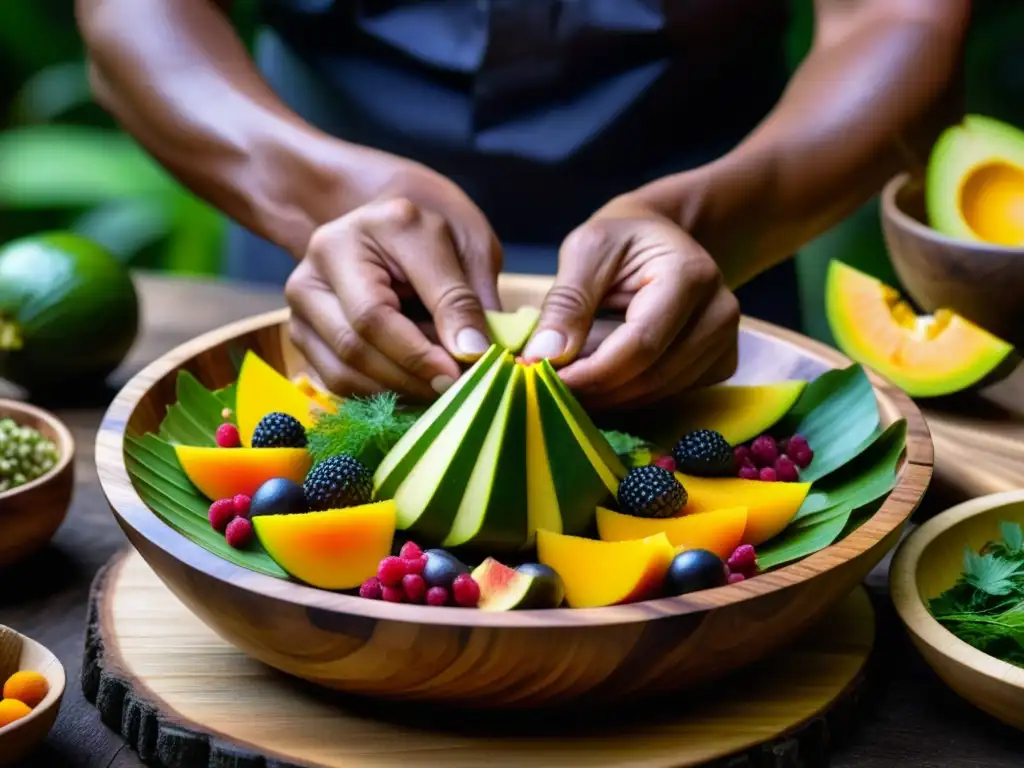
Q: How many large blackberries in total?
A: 4